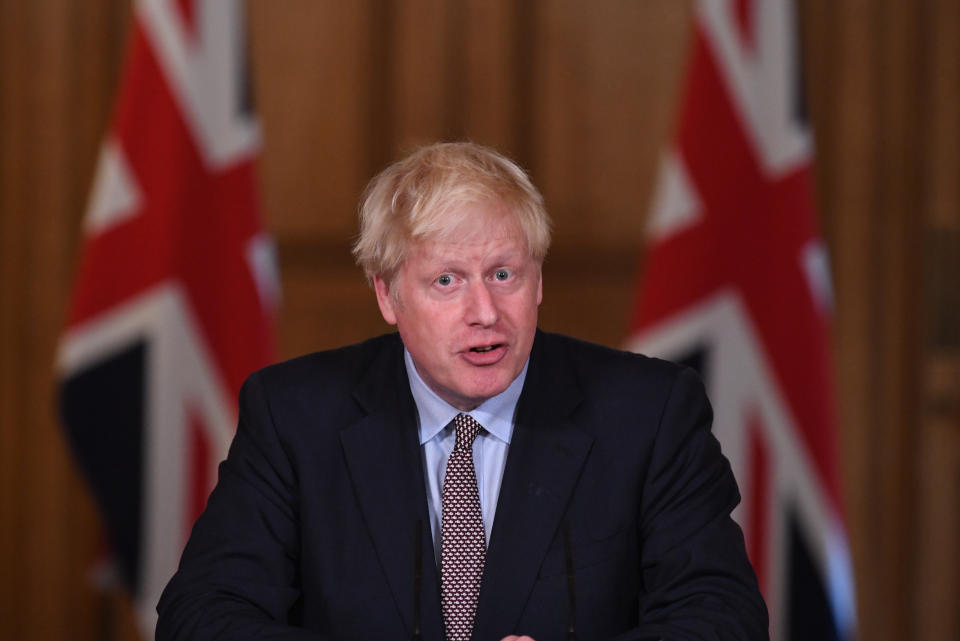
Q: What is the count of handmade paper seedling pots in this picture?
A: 0